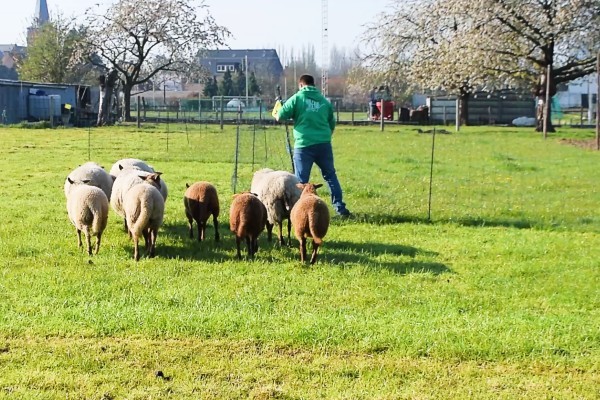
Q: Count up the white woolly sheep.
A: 6